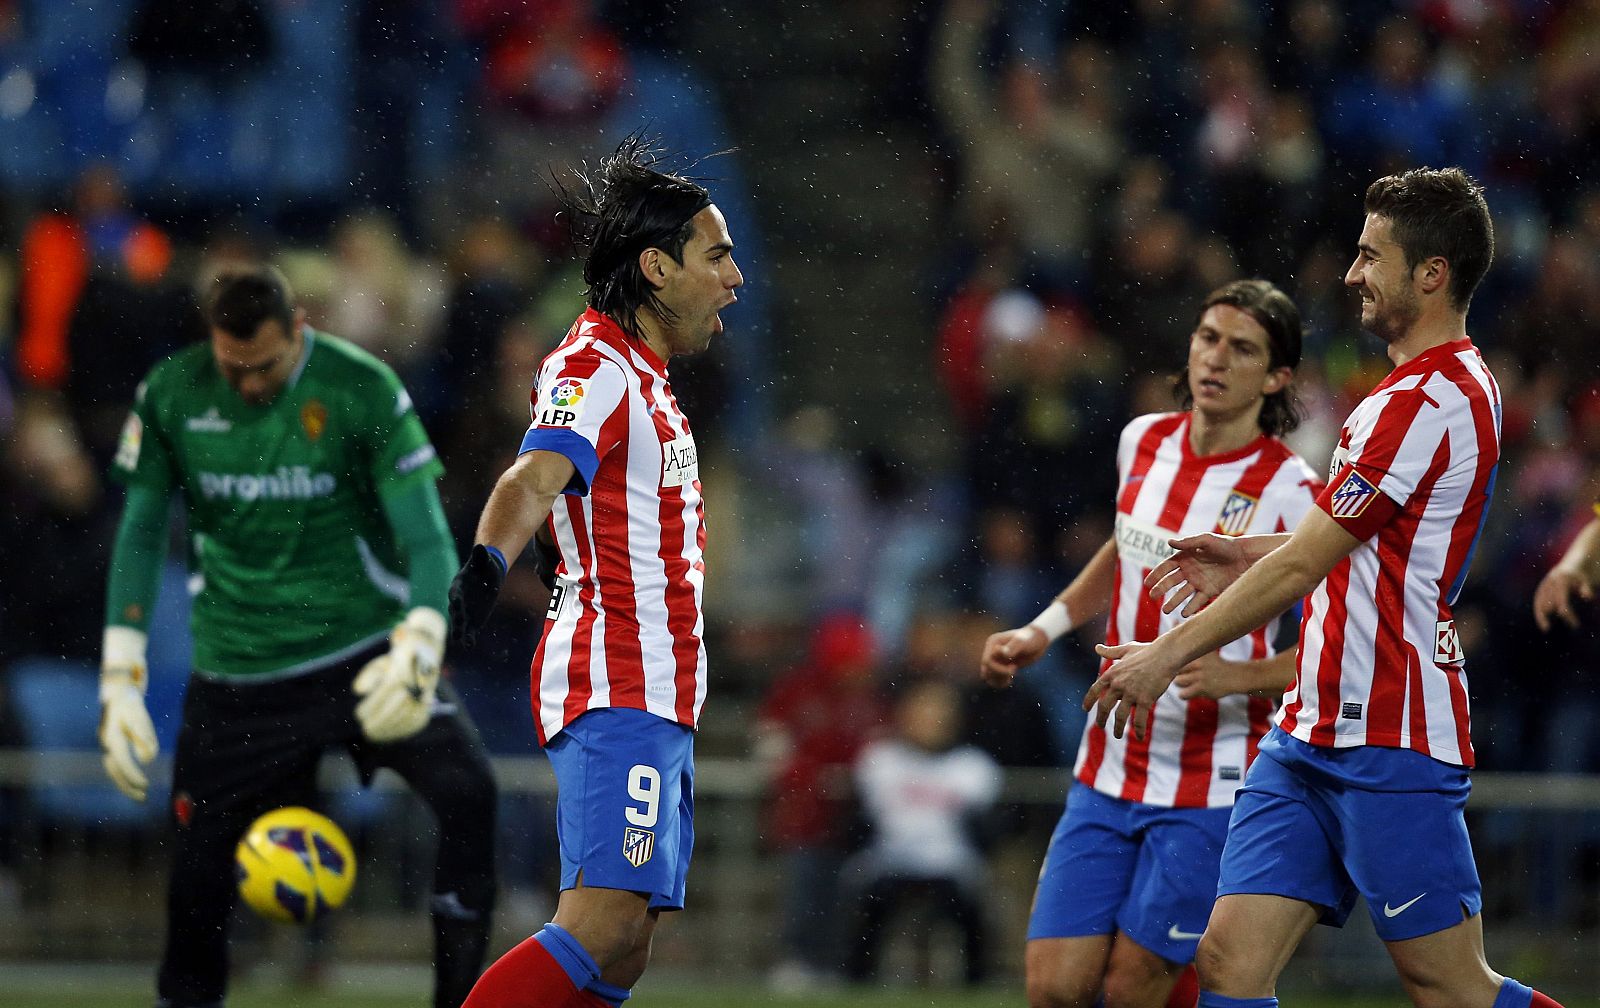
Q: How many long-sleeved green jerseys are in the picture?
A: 1